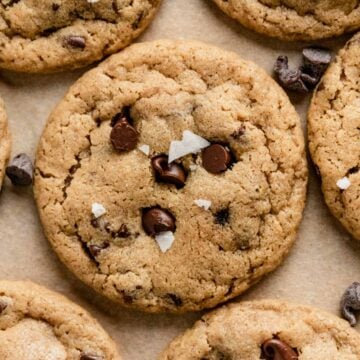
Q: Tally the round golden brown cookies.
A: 7